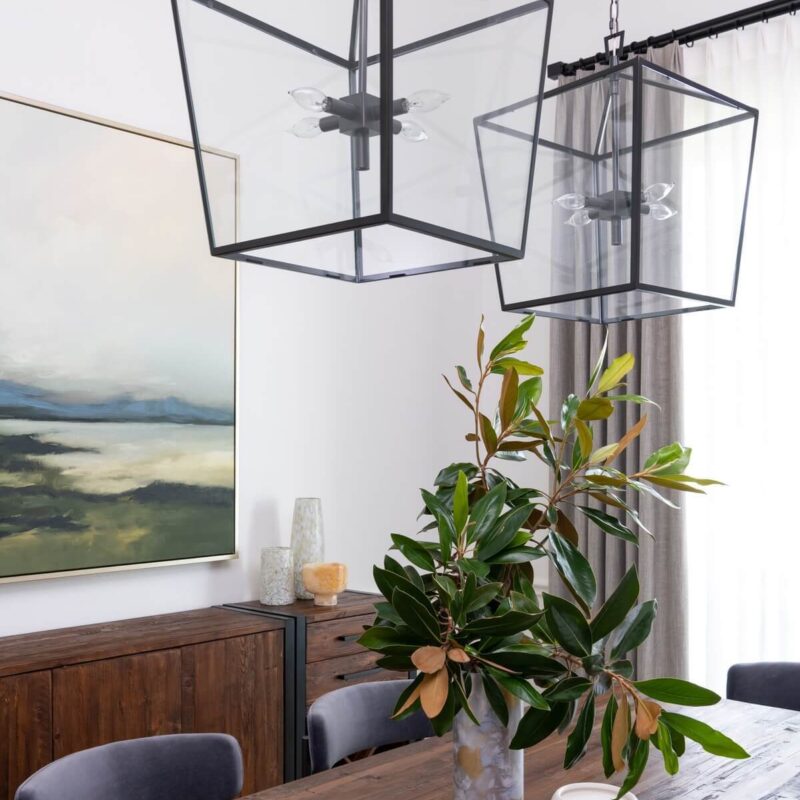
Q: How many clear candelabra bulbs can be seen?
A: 8